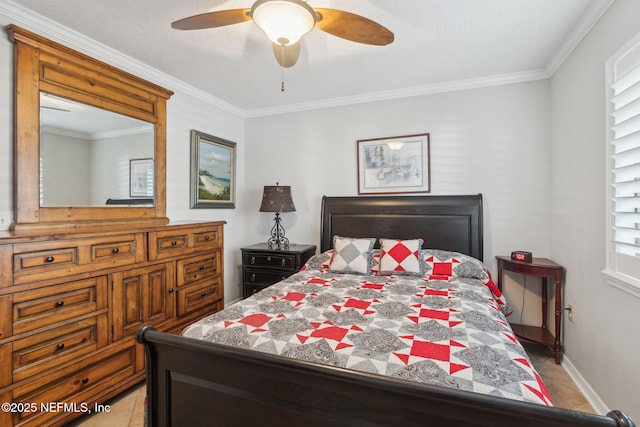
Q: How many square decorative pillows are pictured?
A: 2